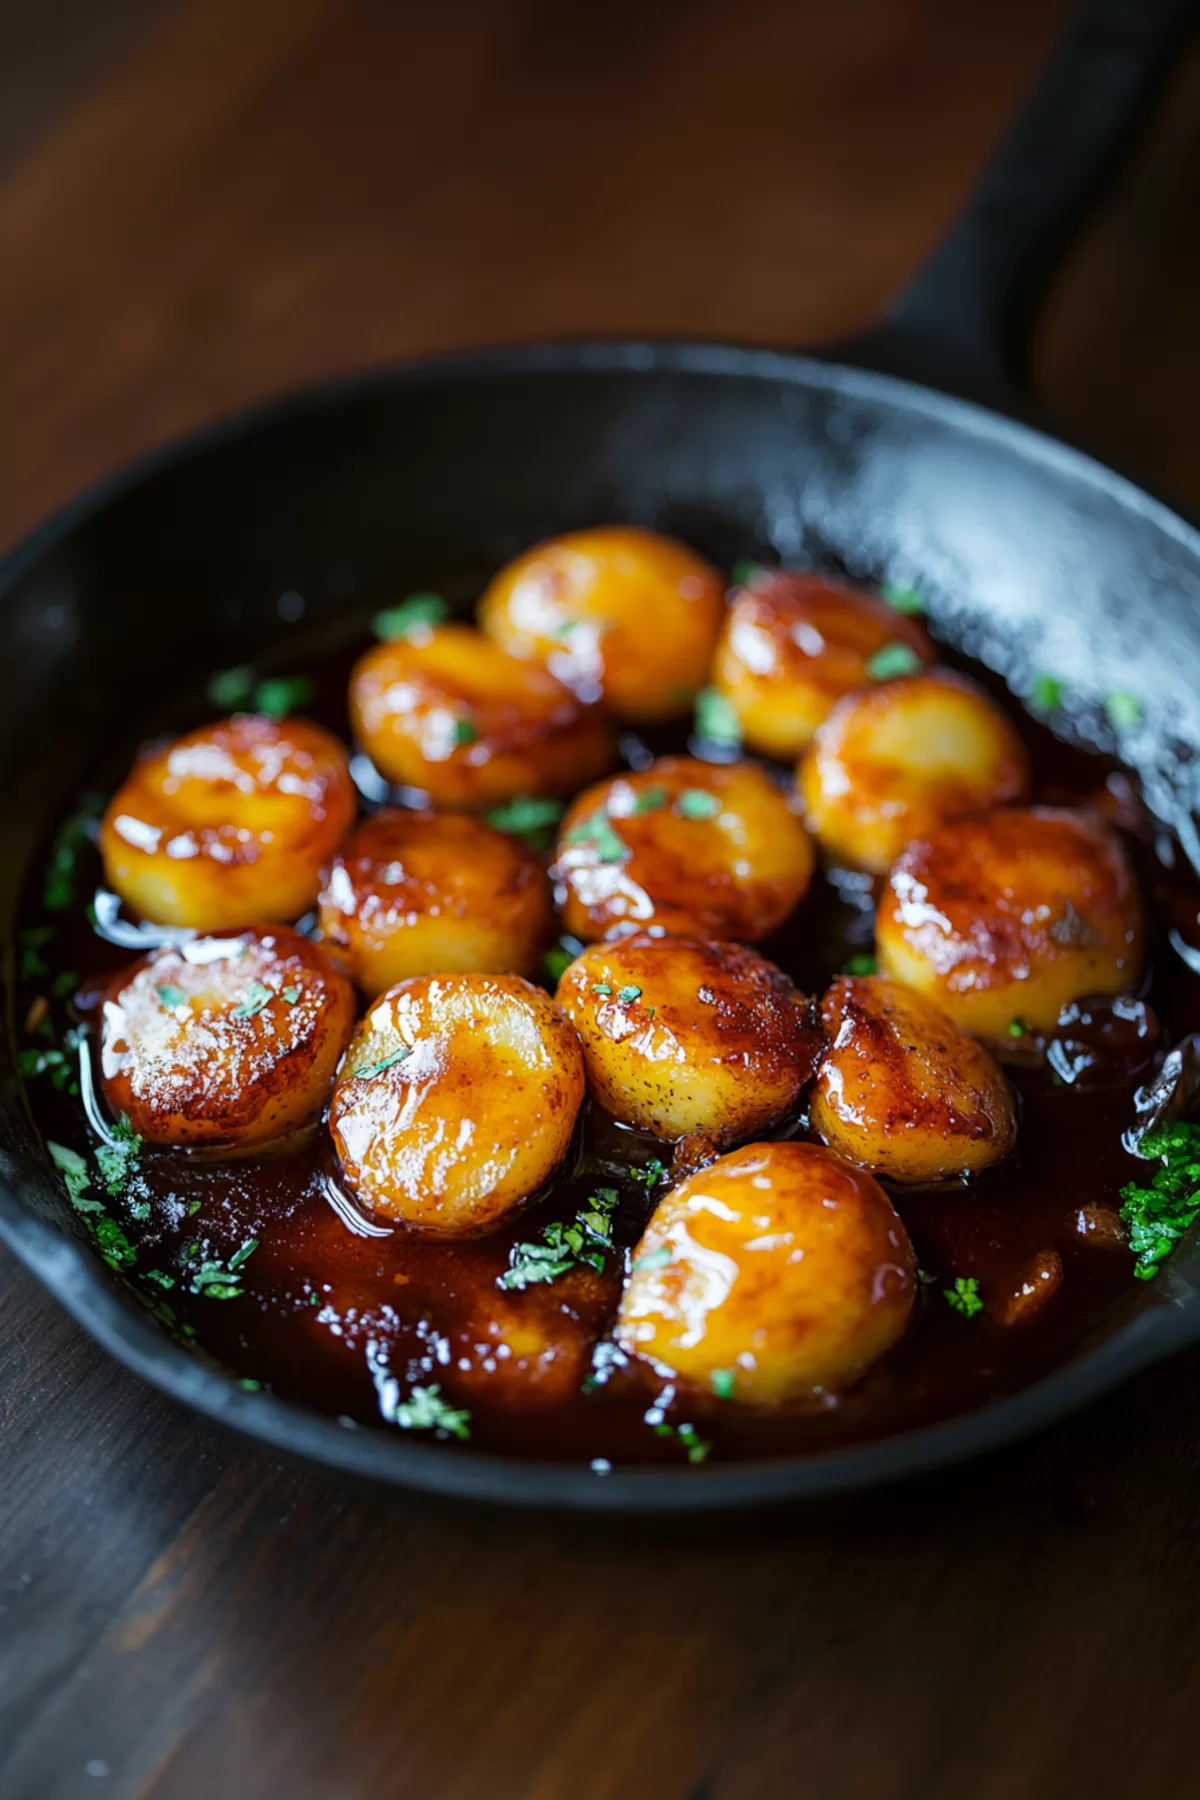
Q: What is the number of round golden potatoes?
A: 13